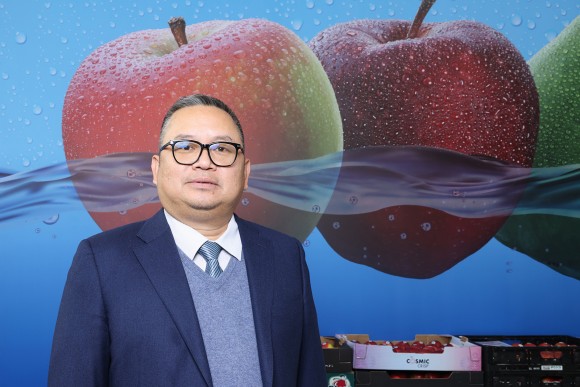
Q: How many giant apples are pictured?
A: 3